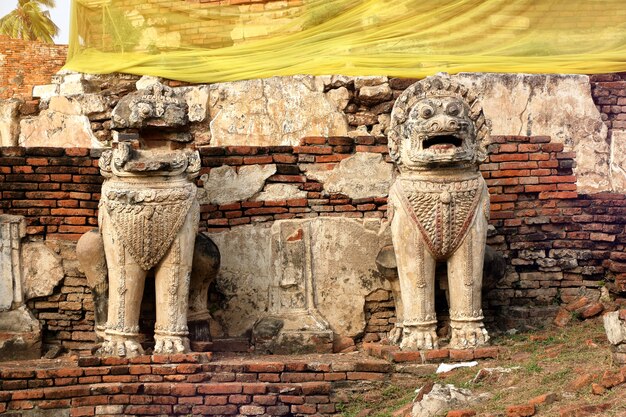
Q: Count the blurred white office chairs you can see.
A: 0